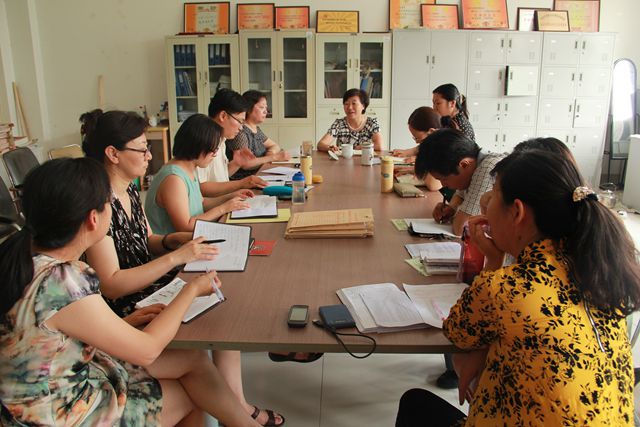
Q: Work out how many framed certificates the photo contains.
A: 10